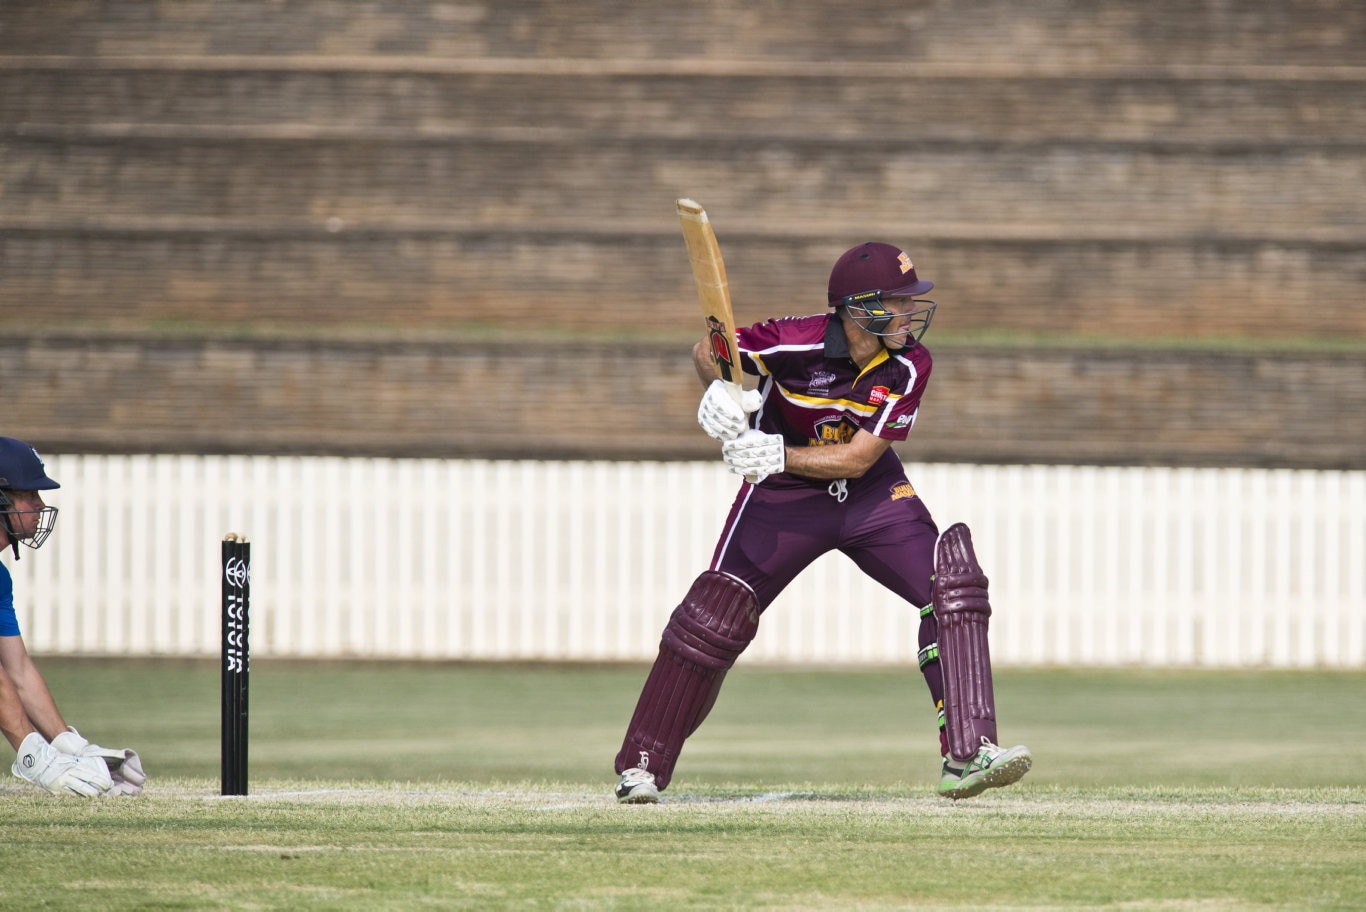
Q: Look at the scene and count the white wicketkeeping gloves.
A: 2